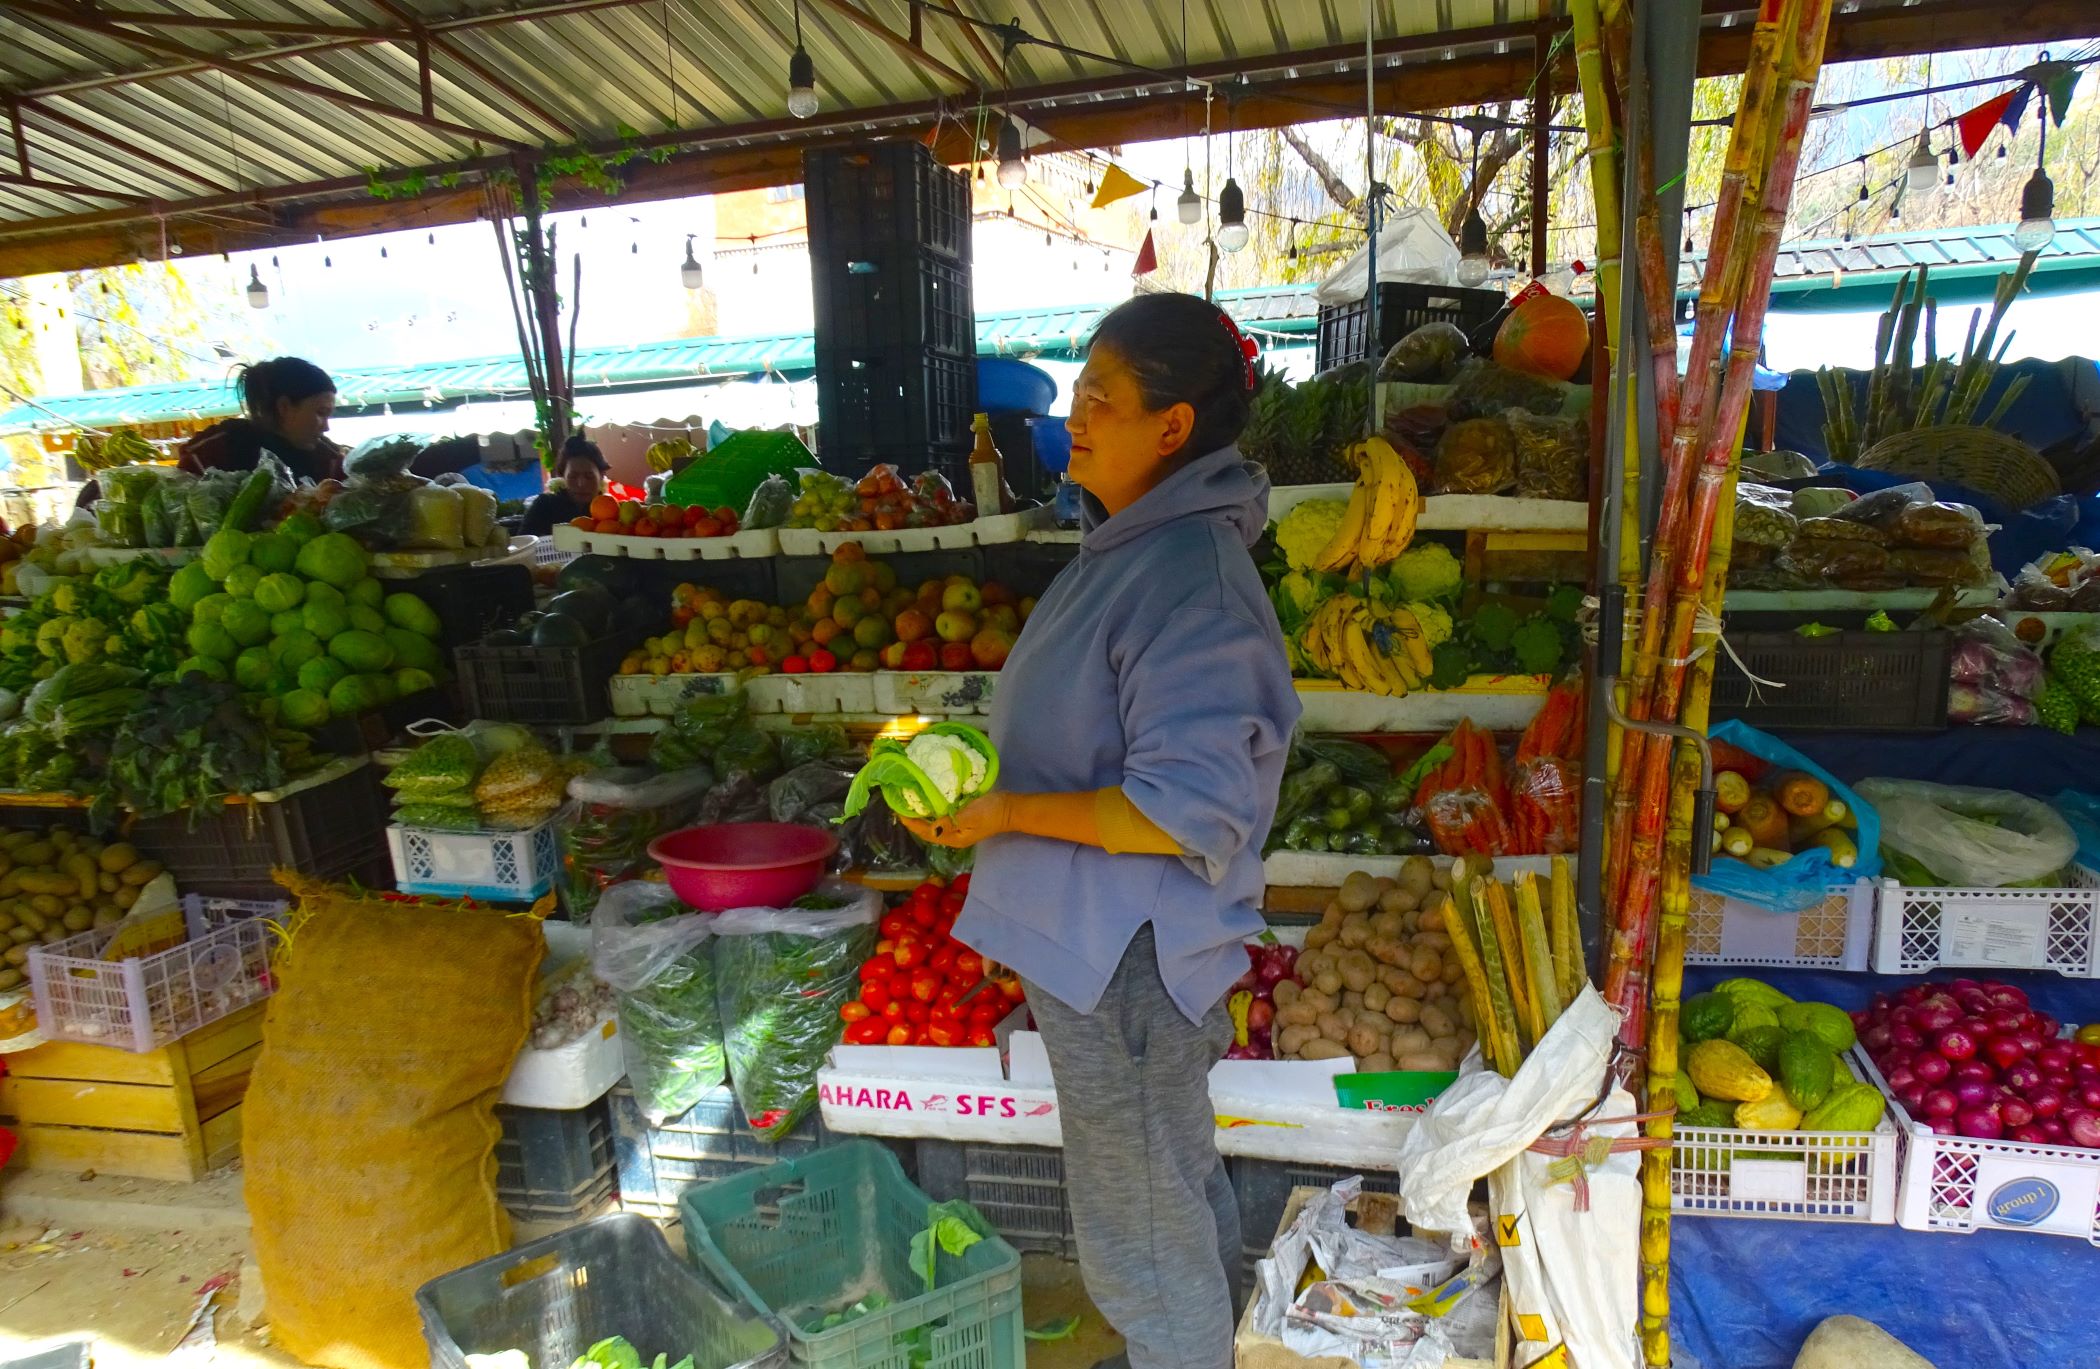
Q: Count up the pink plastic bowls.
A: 1